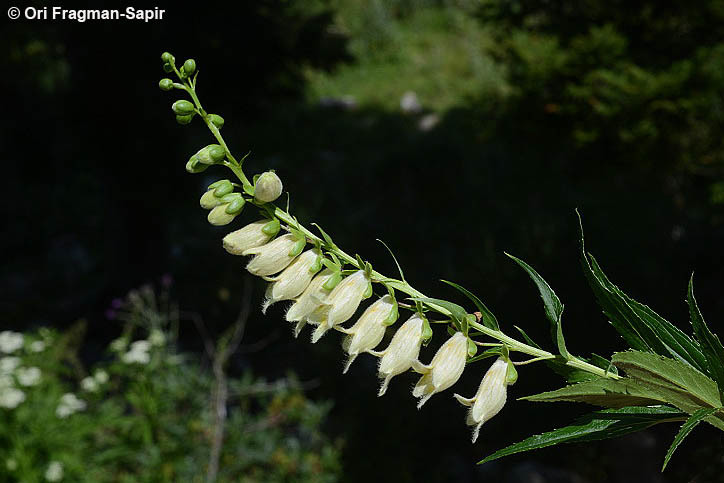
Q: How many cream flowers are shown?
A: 9